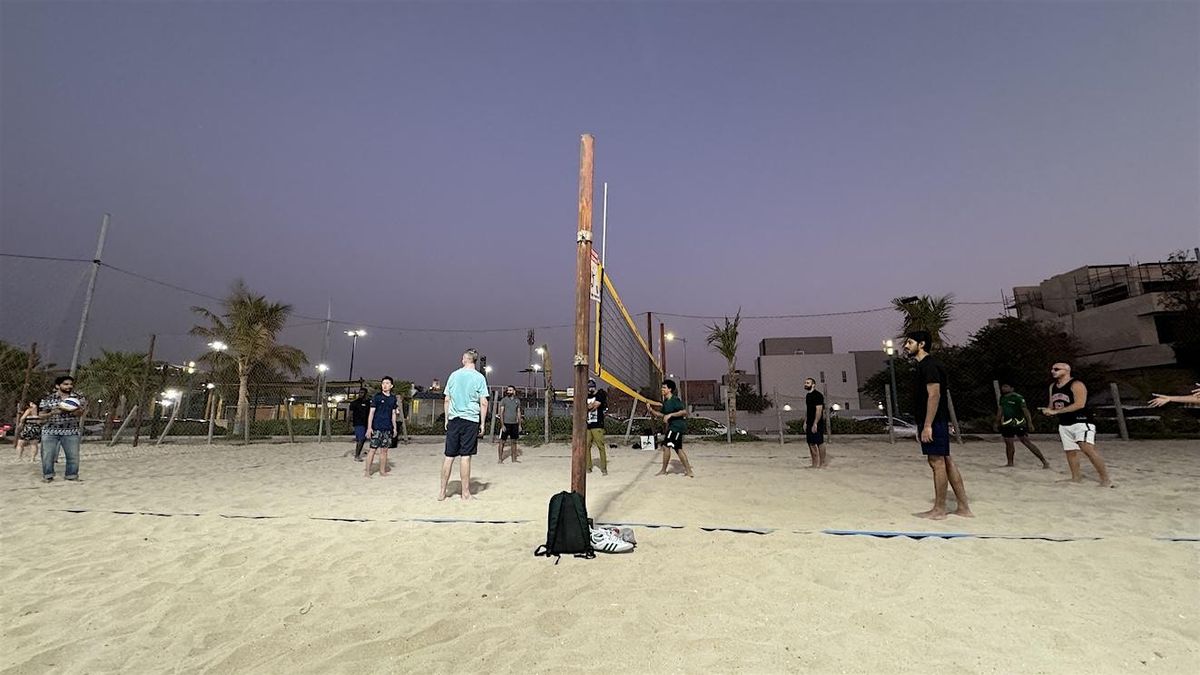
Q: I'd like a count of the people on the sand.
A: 13